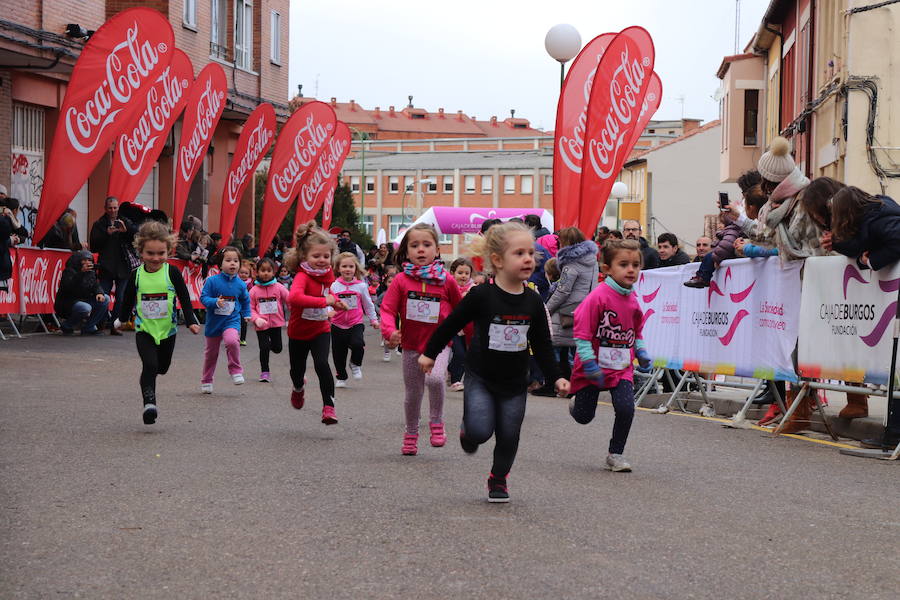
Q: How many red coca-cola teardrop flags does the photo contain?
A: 10